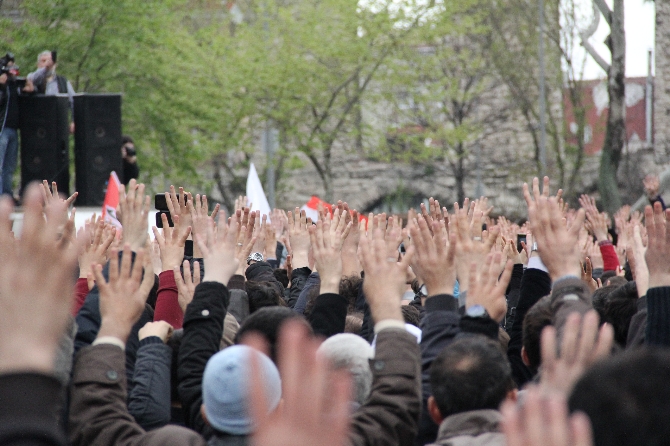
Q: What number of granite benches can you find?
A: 0